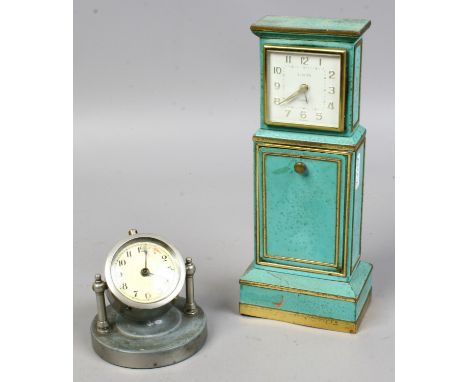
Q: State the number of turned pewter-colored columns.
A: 2